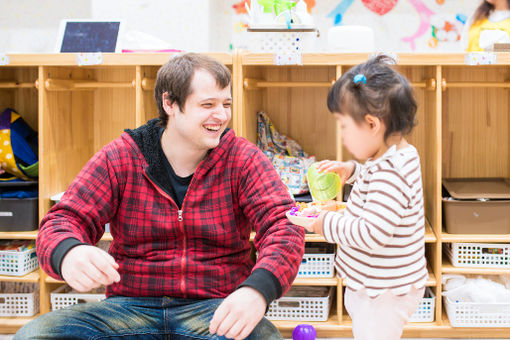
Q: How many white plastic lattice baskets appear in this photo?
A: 8